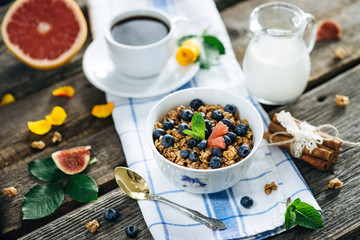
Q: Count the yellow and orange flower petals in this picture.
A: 5